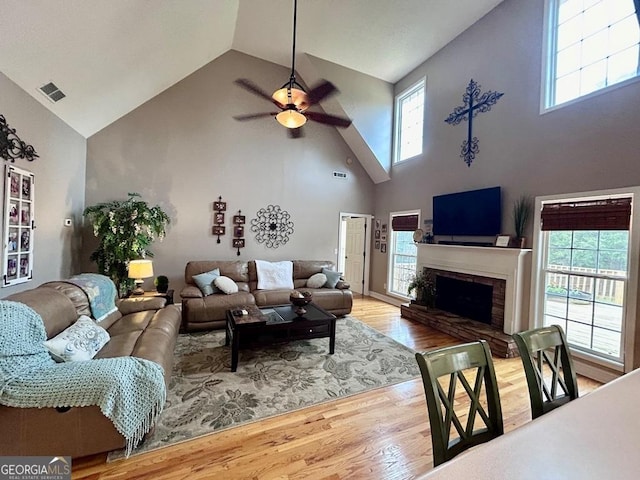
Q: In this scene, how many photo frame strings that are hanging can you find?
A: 2